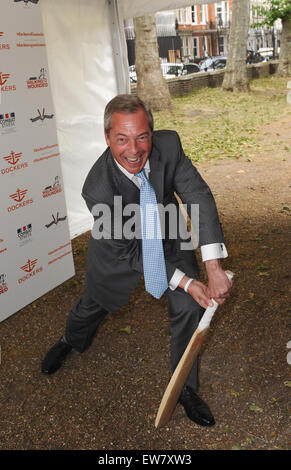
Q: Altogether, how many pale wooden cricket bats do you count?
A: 1